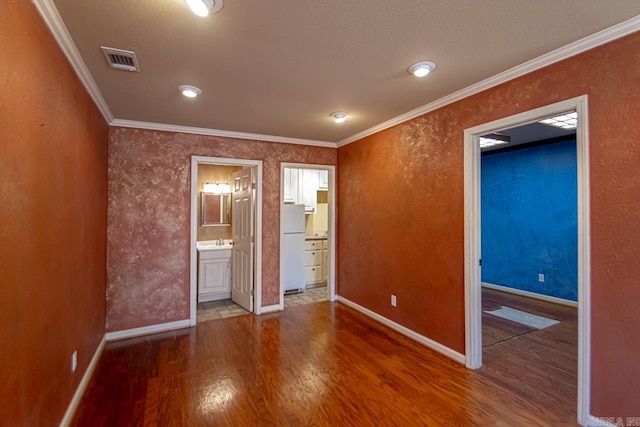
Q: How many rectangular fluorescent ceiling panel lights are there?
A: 2